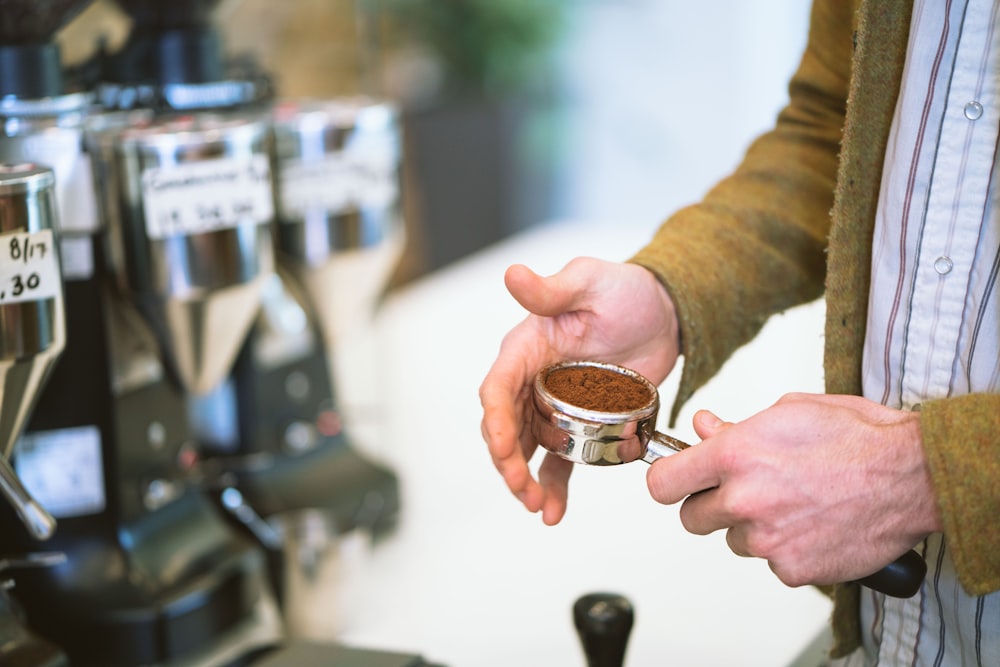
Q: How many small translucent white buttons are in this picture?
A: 2